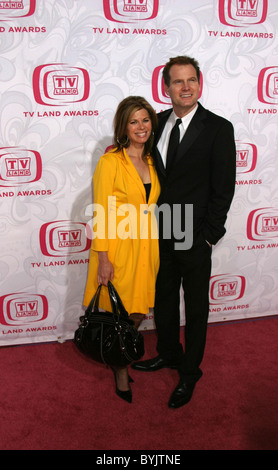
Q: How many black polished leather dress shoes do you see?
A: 2